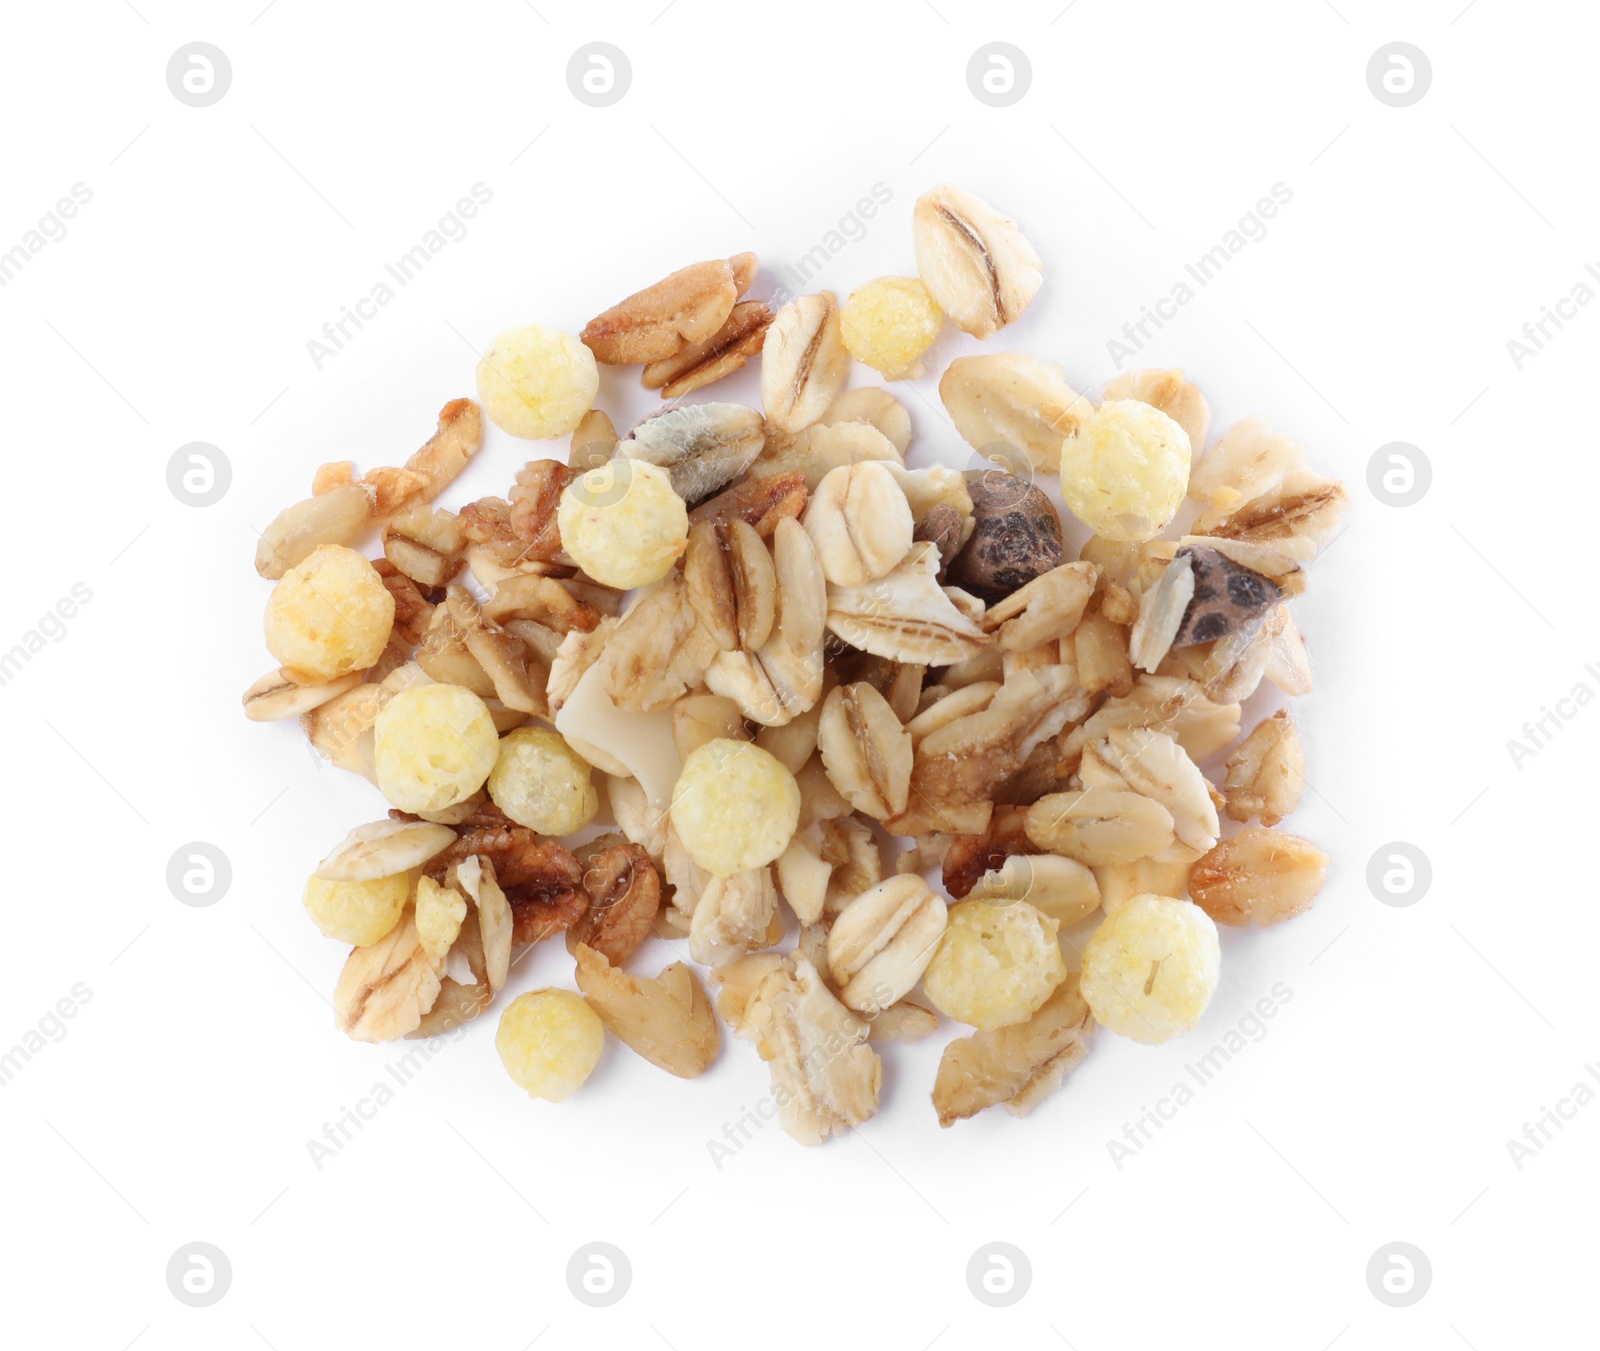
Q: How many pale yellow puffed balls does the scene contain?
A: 12